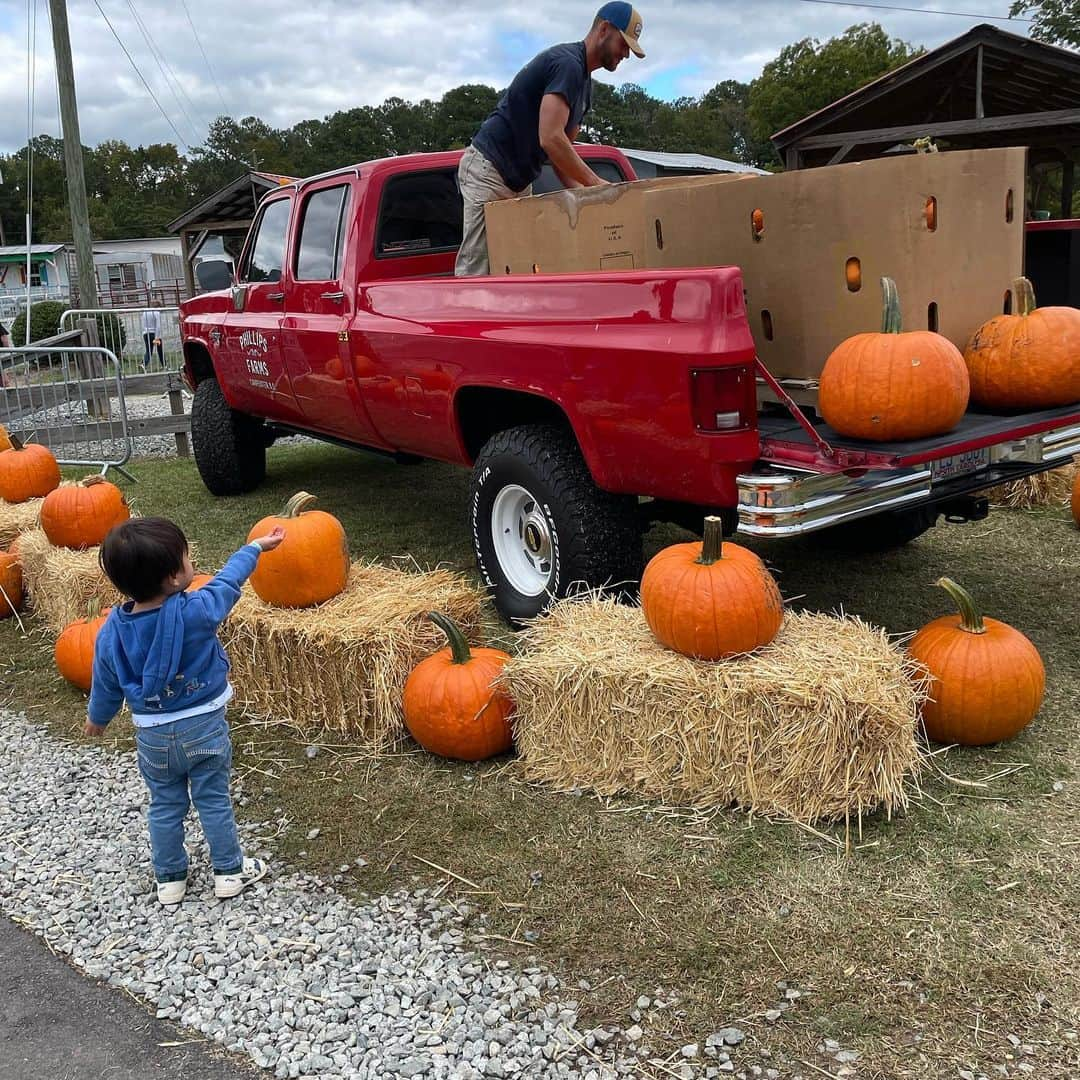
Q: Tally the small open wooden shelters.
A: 2